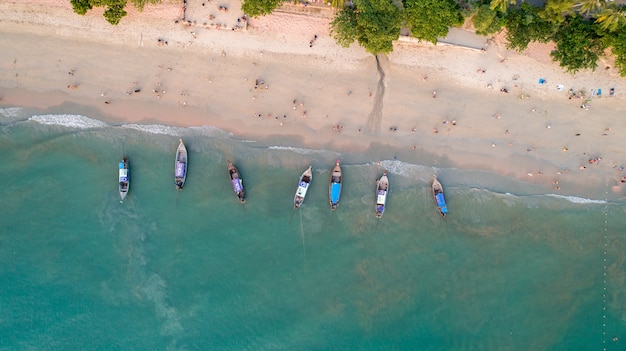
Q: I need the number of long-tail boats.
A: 7